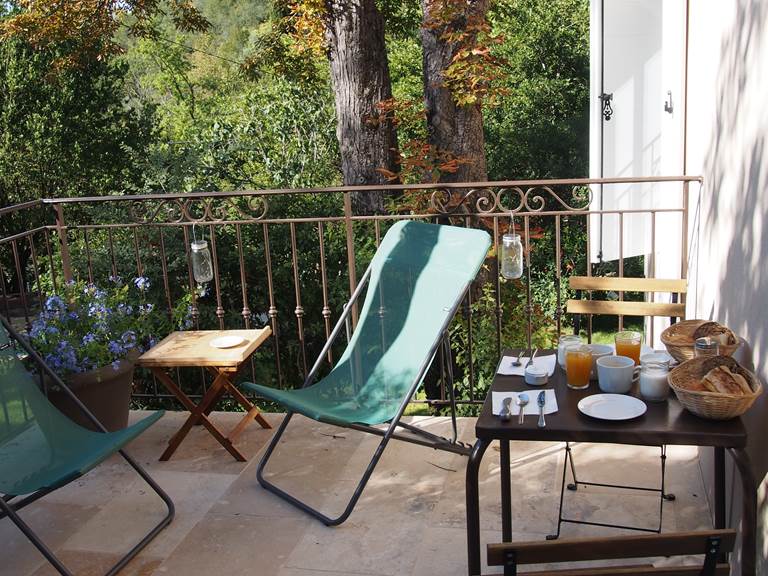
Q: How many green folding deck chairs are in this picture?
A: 2